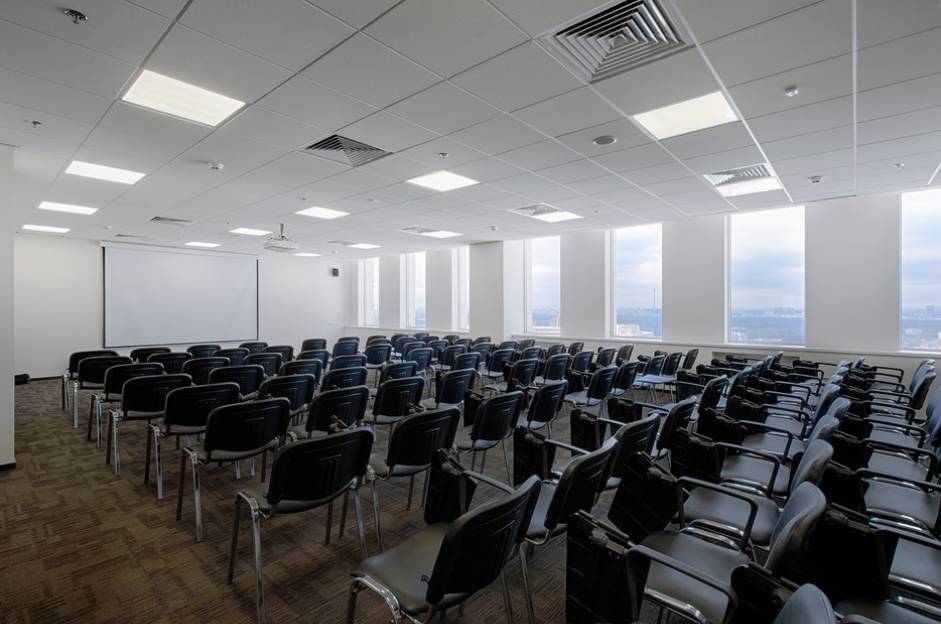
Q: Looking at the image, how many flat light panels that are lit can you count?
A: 14